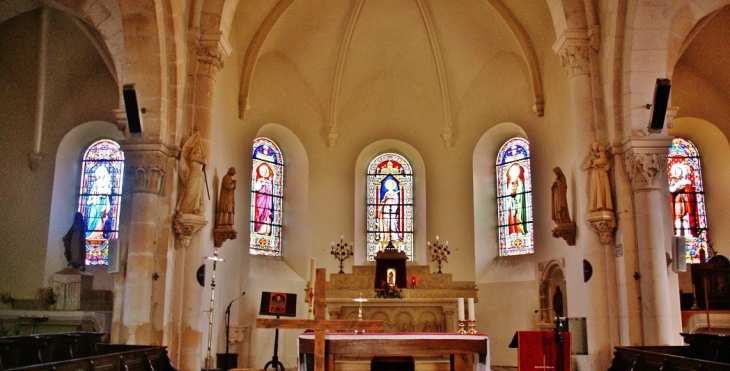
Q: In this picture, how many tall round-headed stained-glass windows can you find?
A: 5